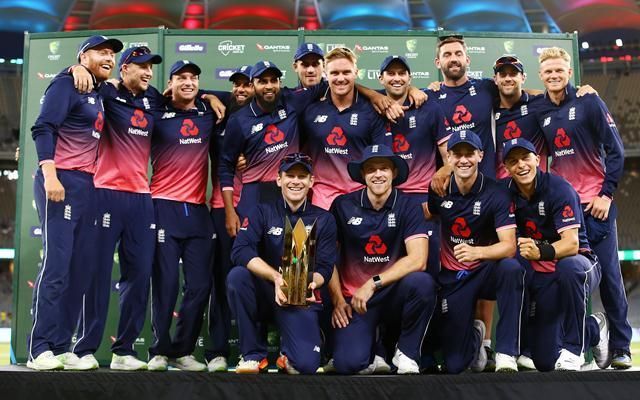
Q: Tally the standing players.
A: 11